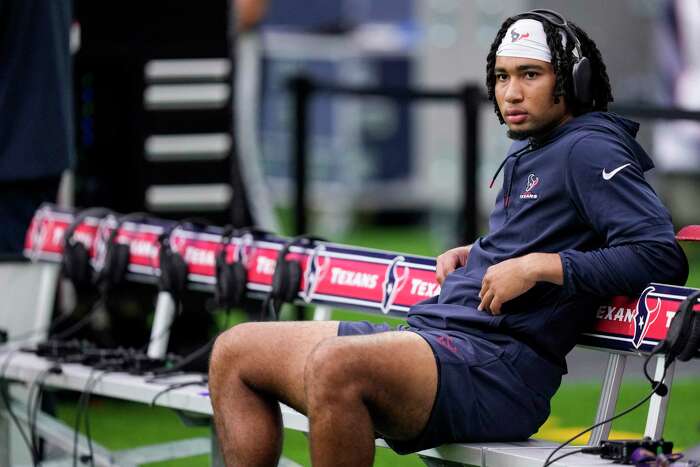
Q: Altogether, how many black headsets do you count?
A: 7